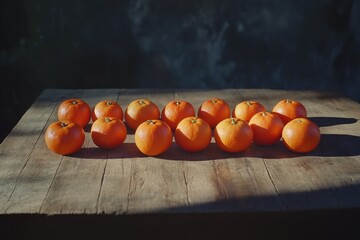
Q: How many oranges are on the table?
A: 14